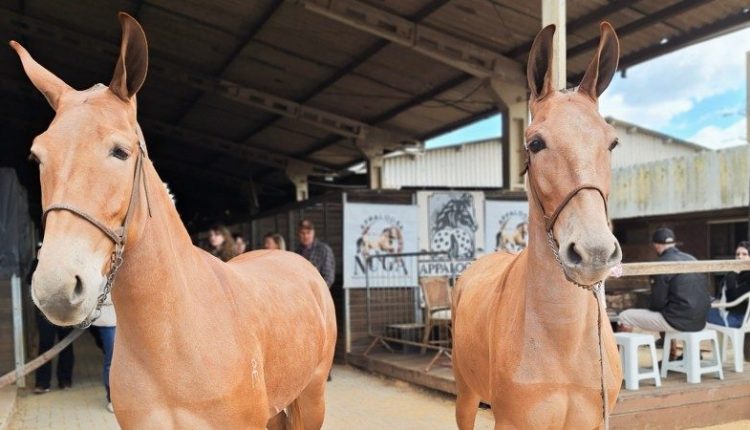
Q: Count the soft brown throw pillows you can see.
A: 0